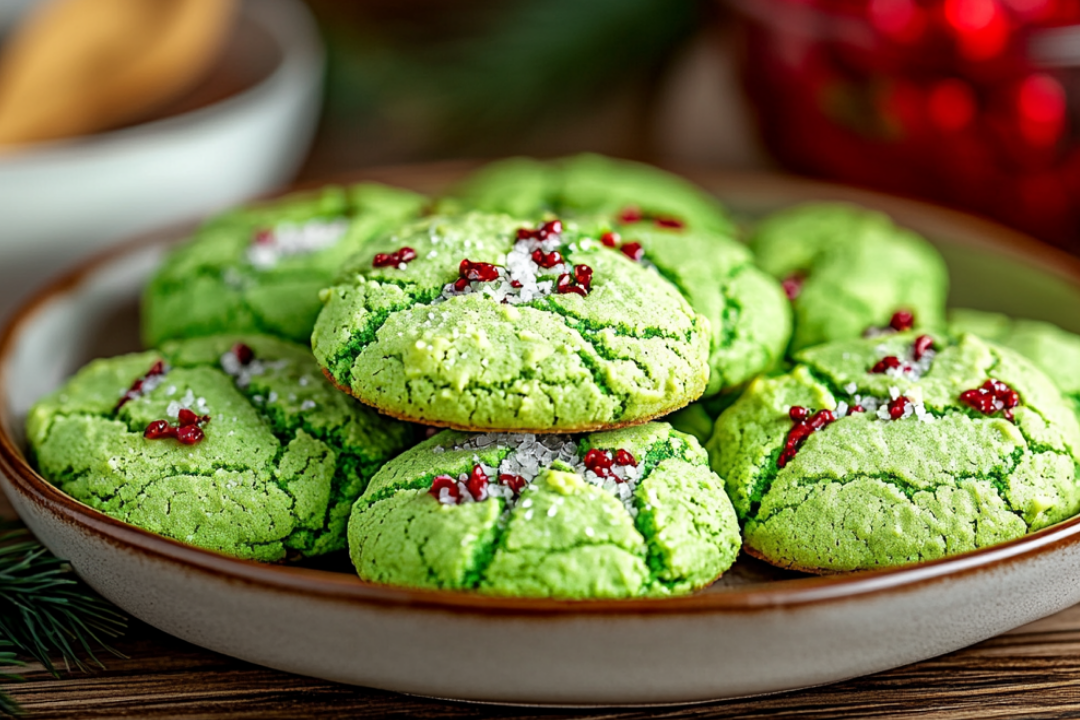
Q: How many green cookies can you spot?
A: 9